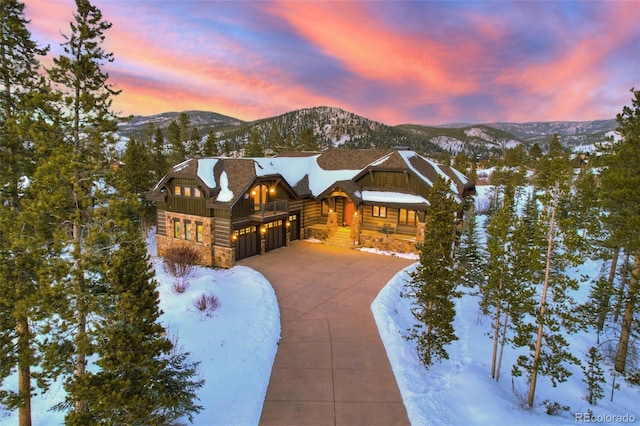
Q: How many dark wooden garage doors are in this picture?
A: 3